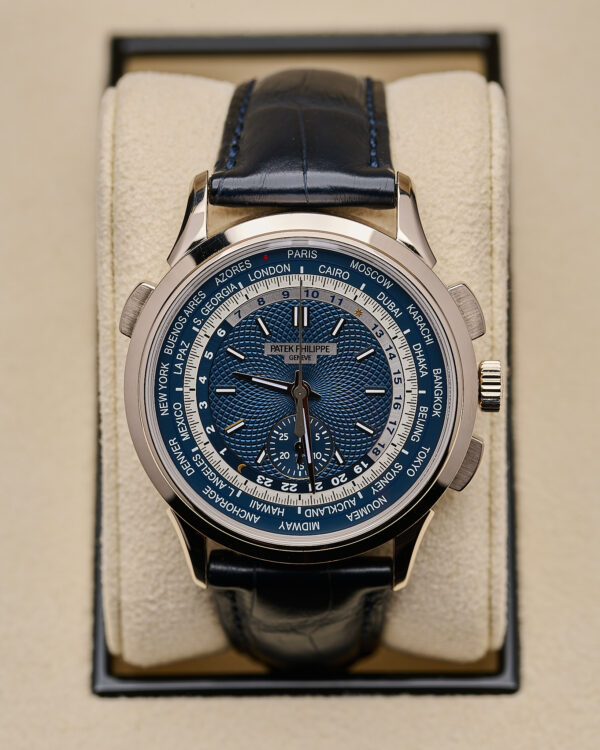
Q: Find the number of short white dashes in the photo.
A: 12